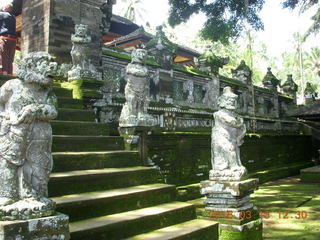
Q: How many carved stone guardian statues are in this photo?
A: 4